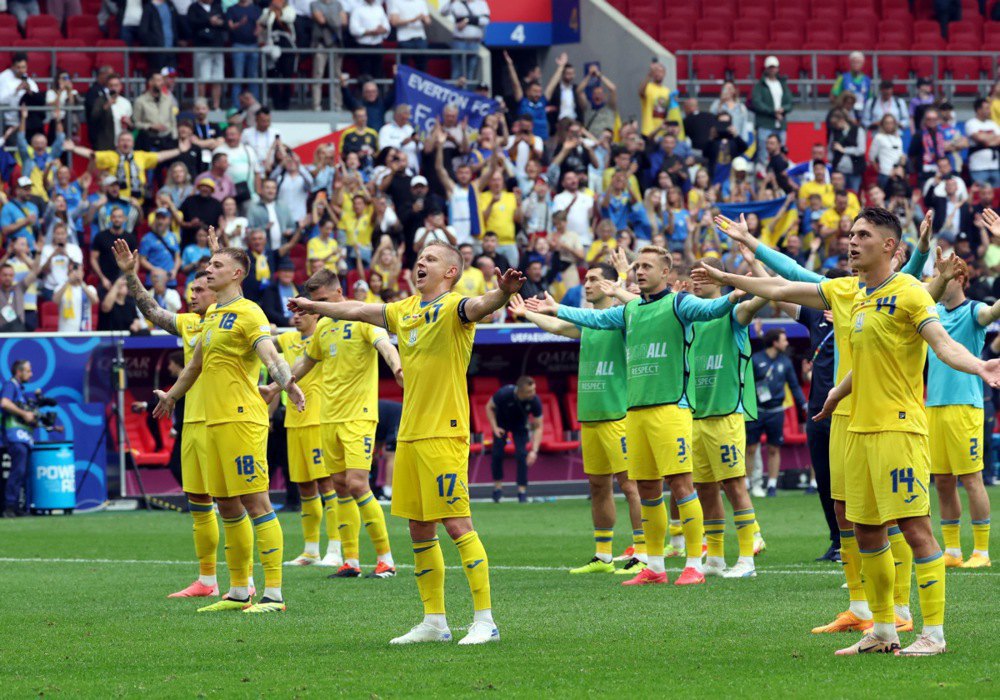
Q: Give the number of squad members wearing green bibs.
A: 3